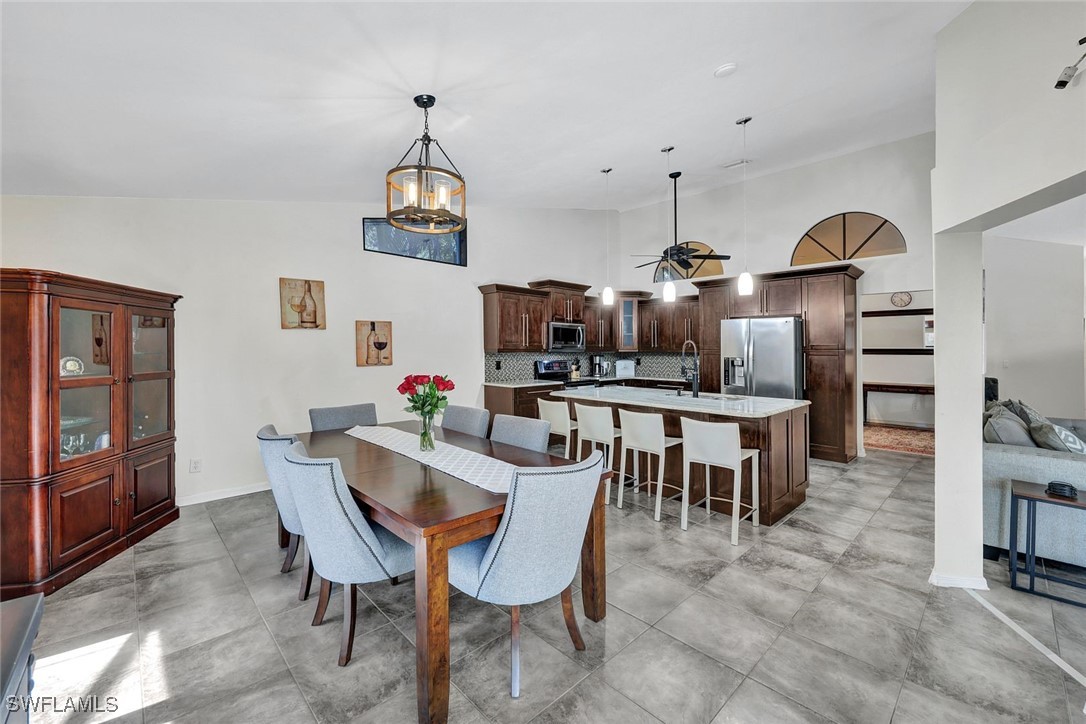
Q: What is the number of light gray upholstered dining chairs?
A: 6